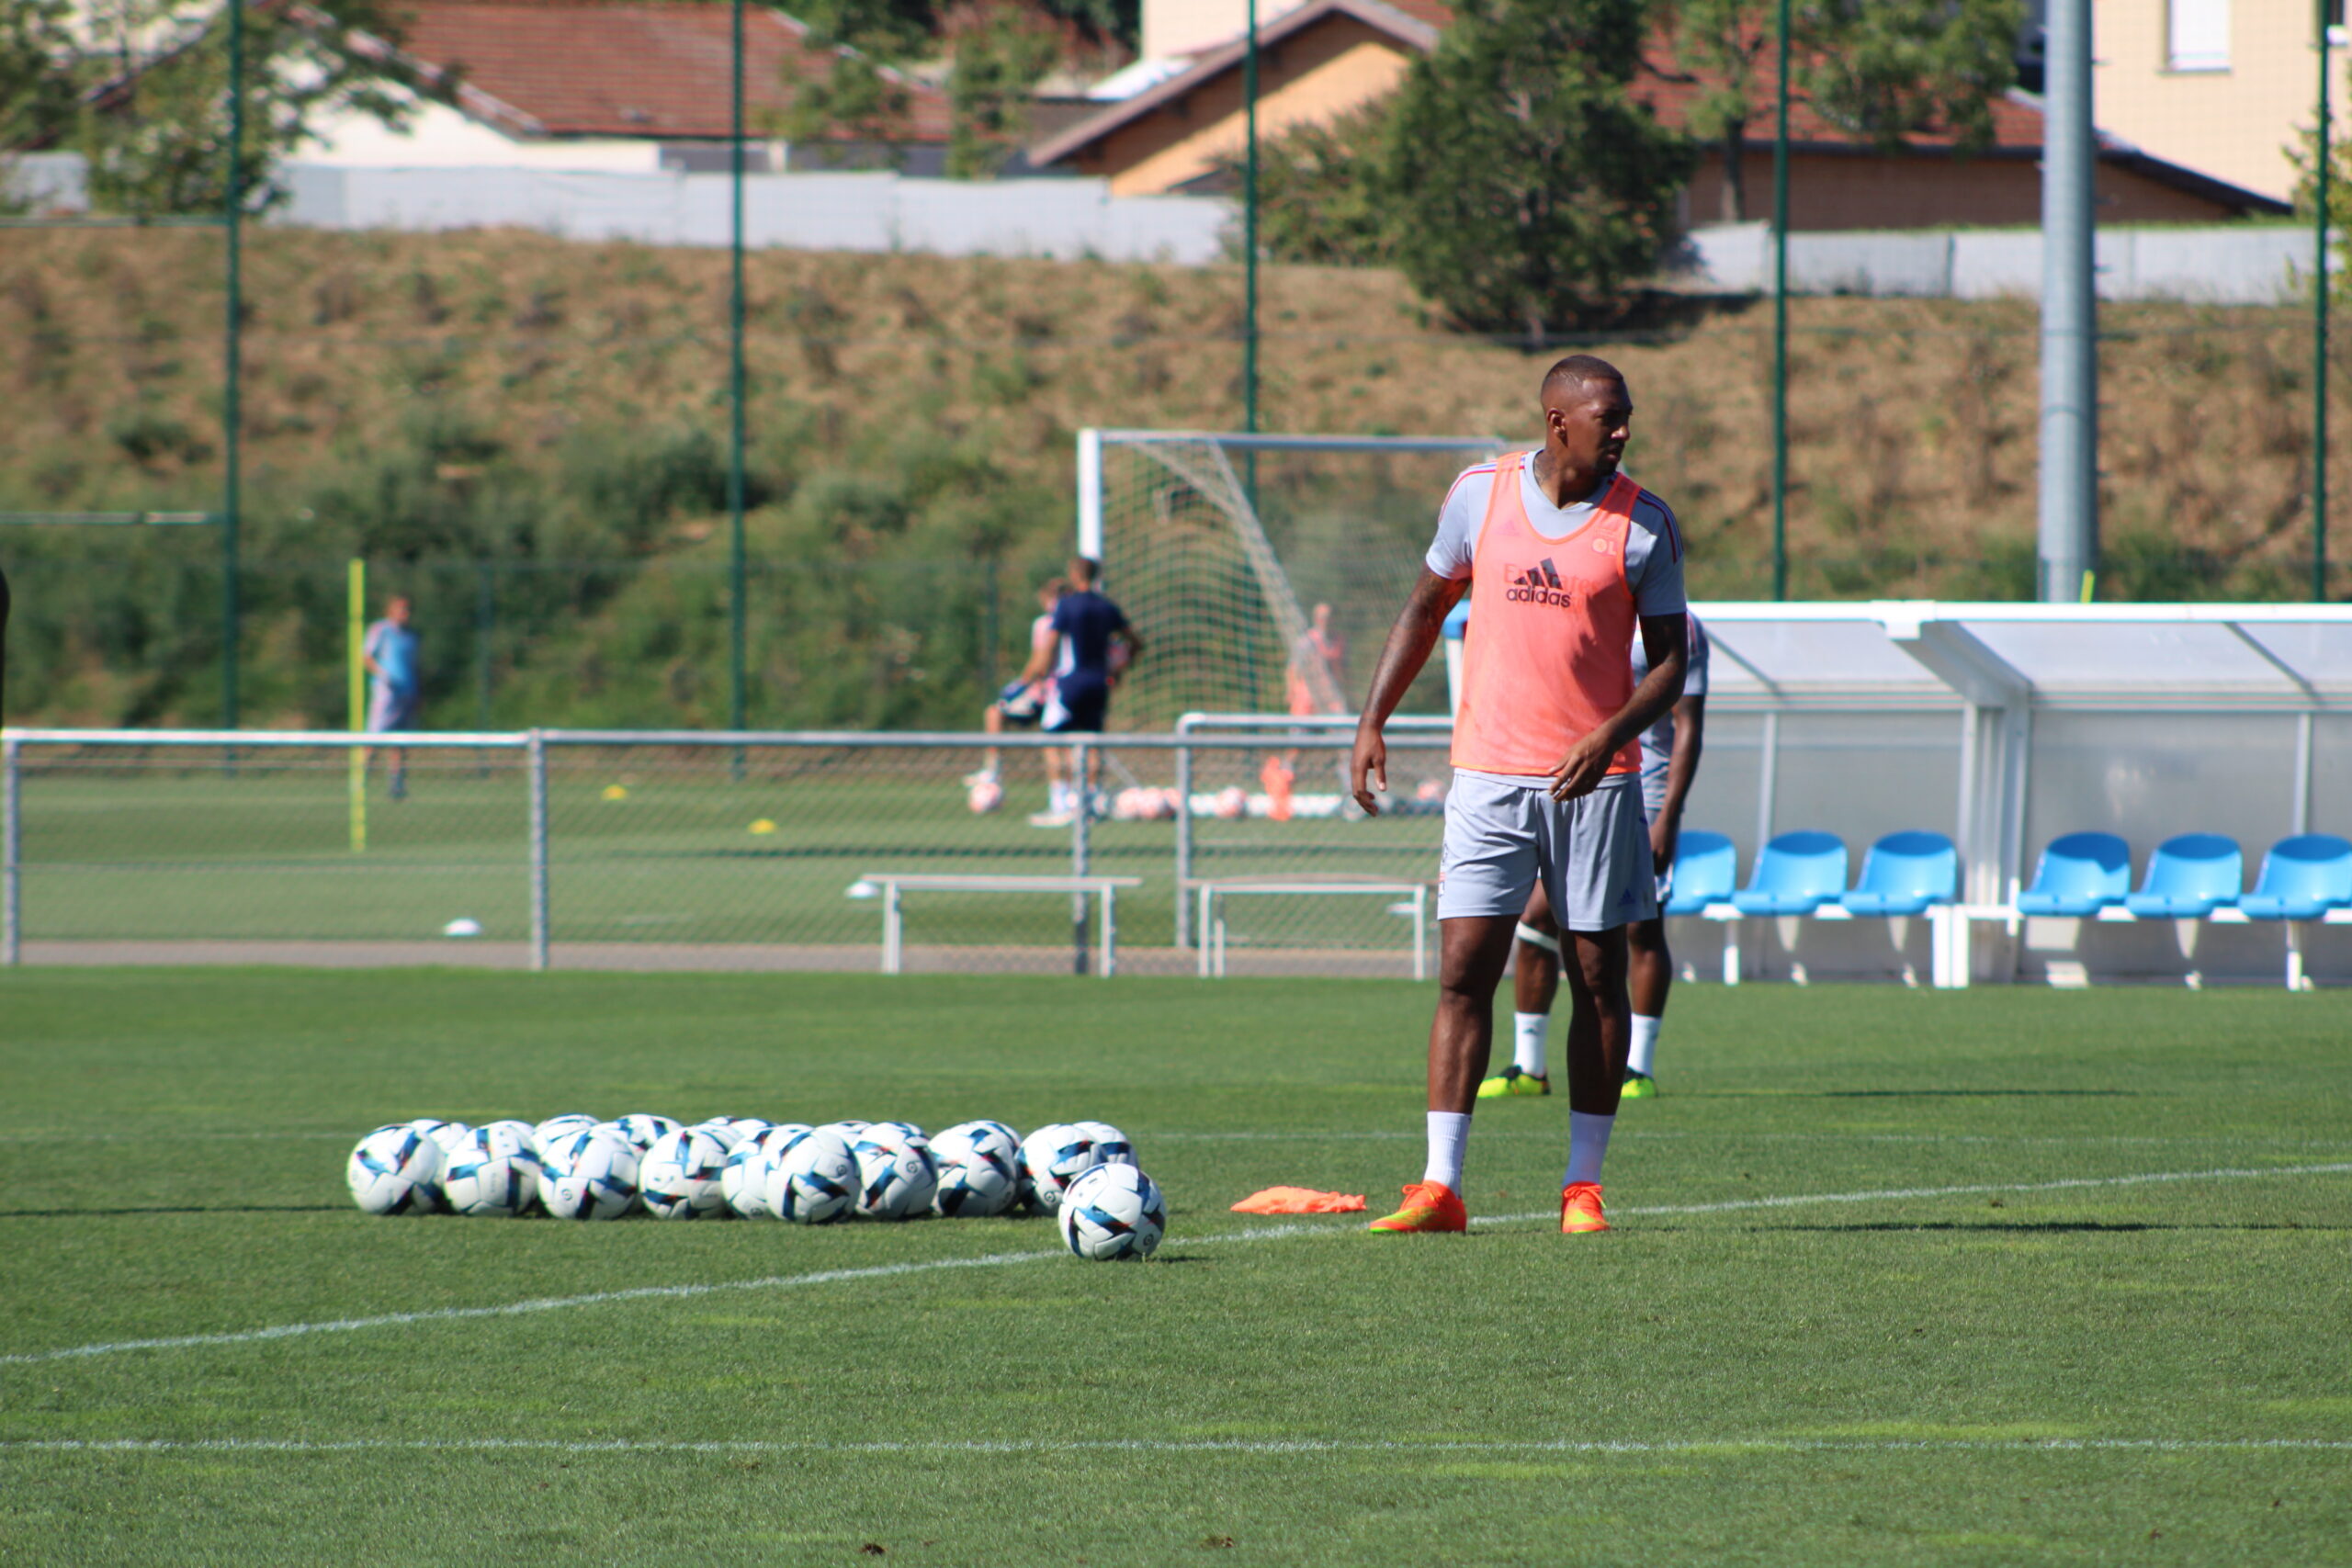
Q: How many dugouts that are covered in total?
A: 2